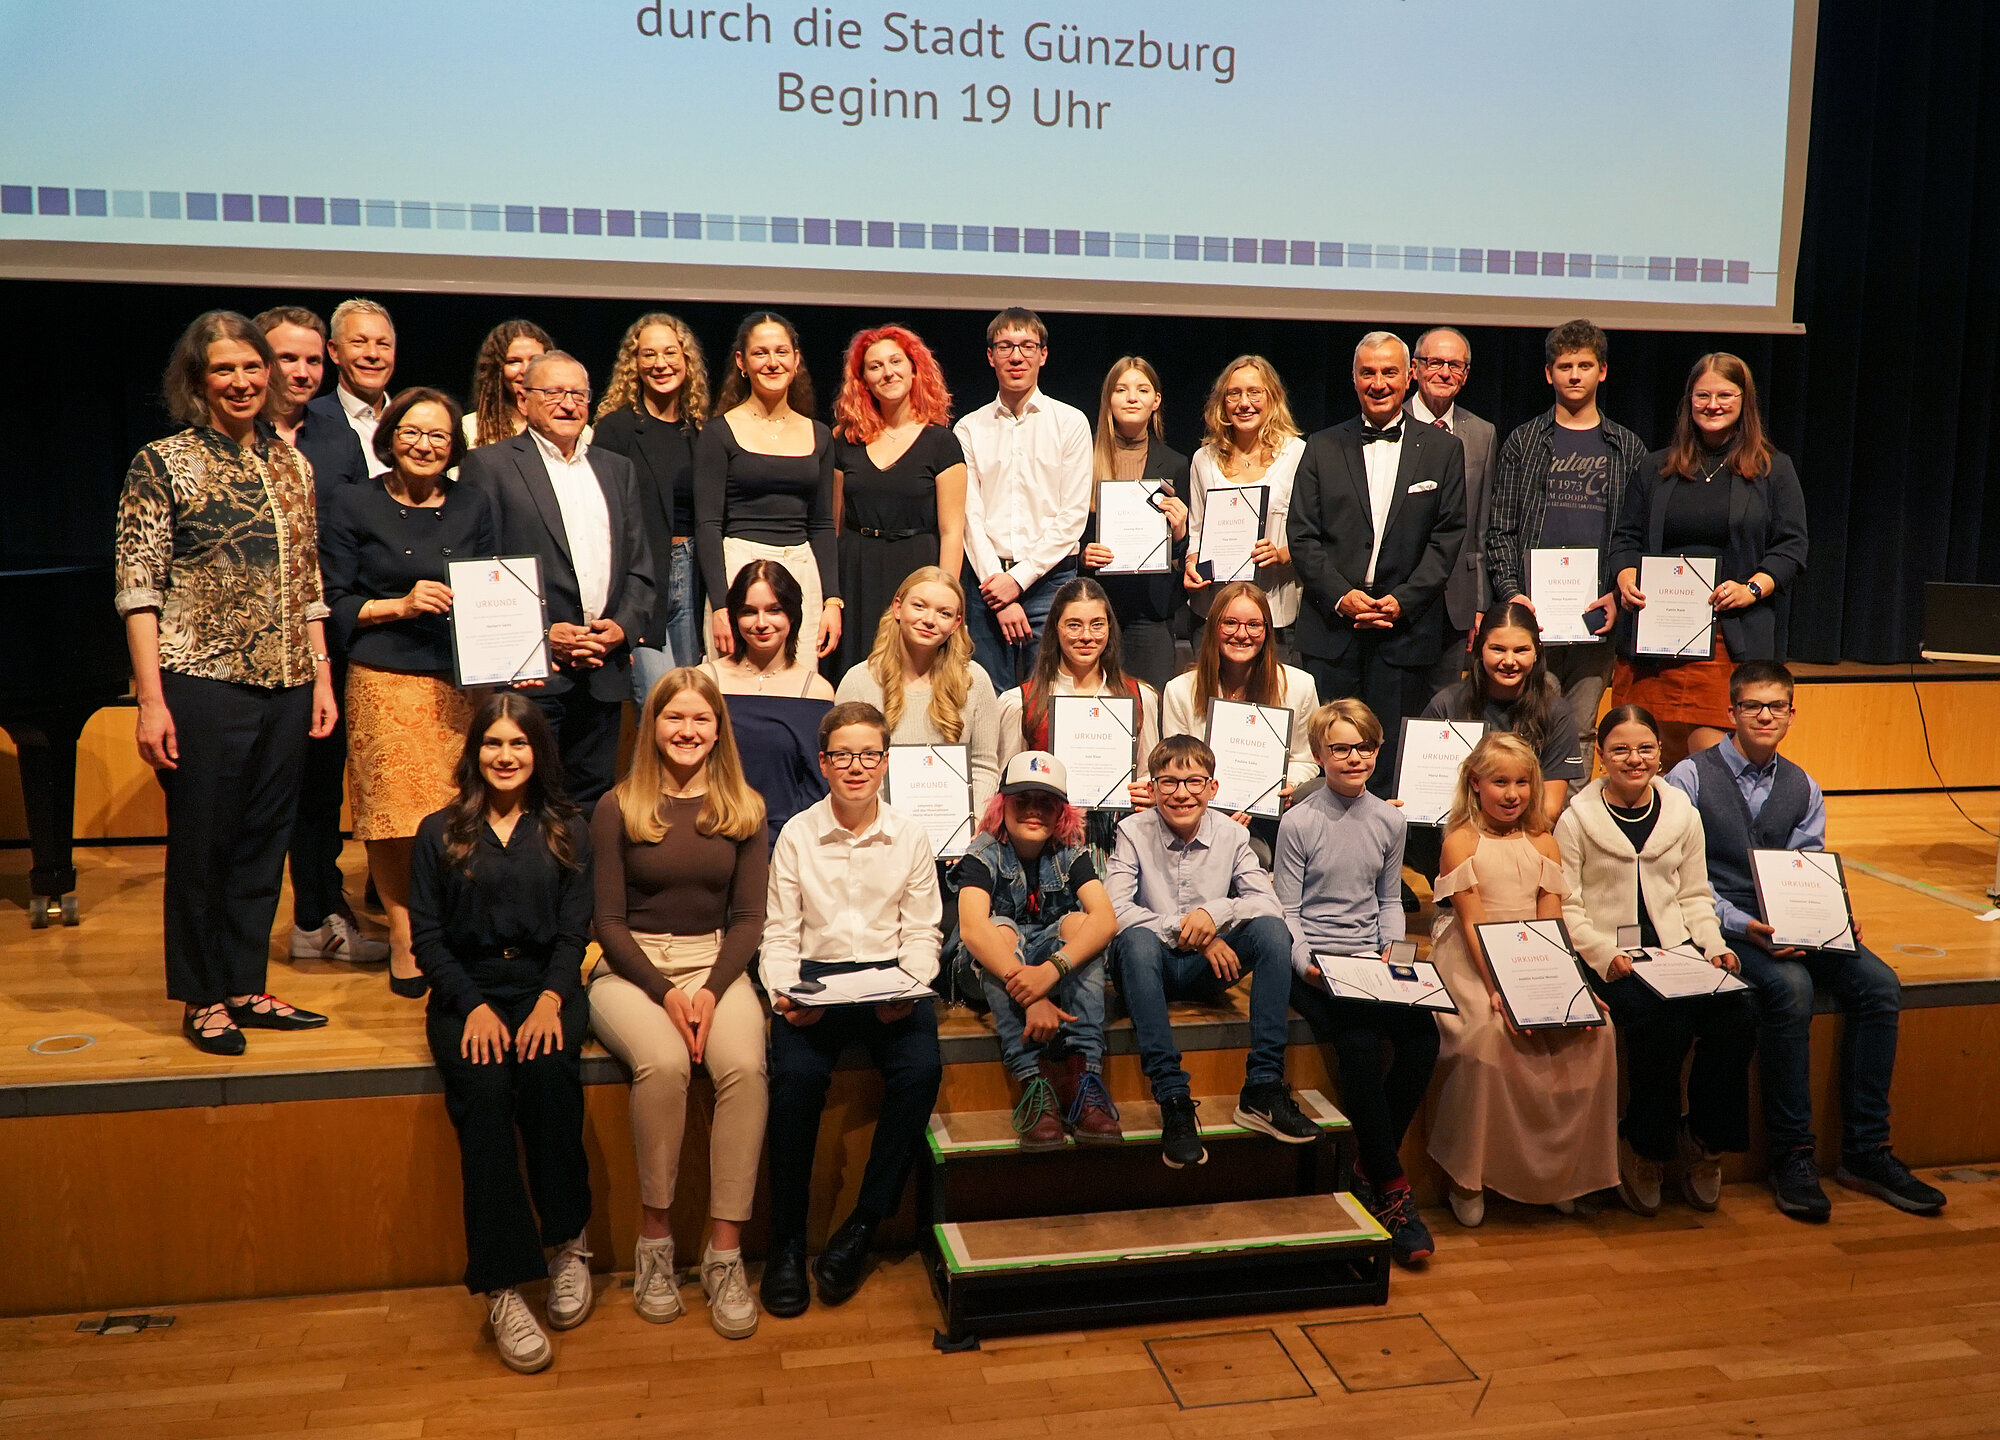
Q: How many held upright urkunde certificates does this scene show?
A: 11